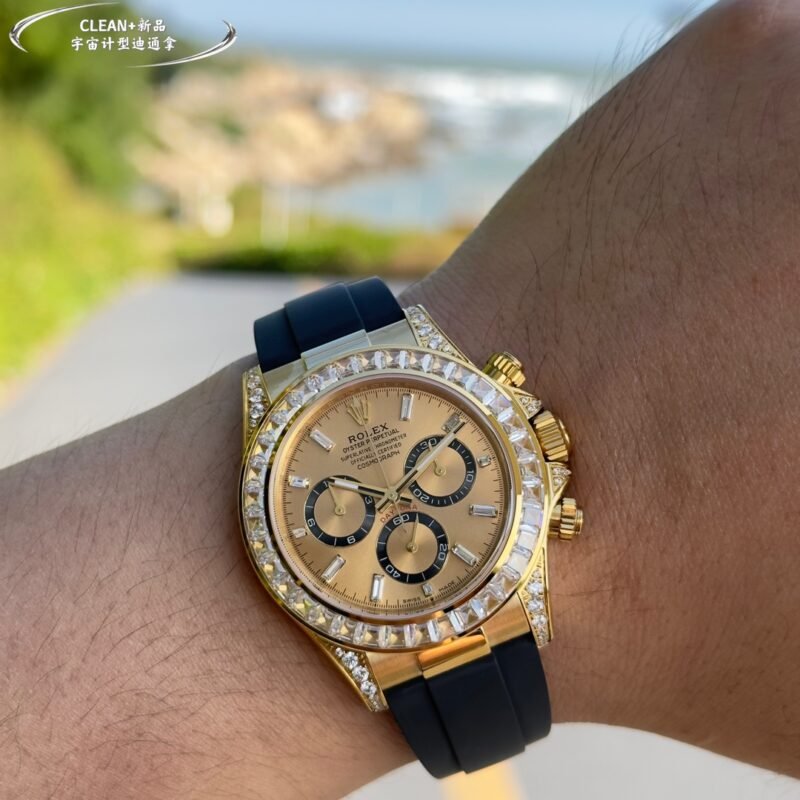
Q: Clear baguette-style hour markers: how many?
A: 11